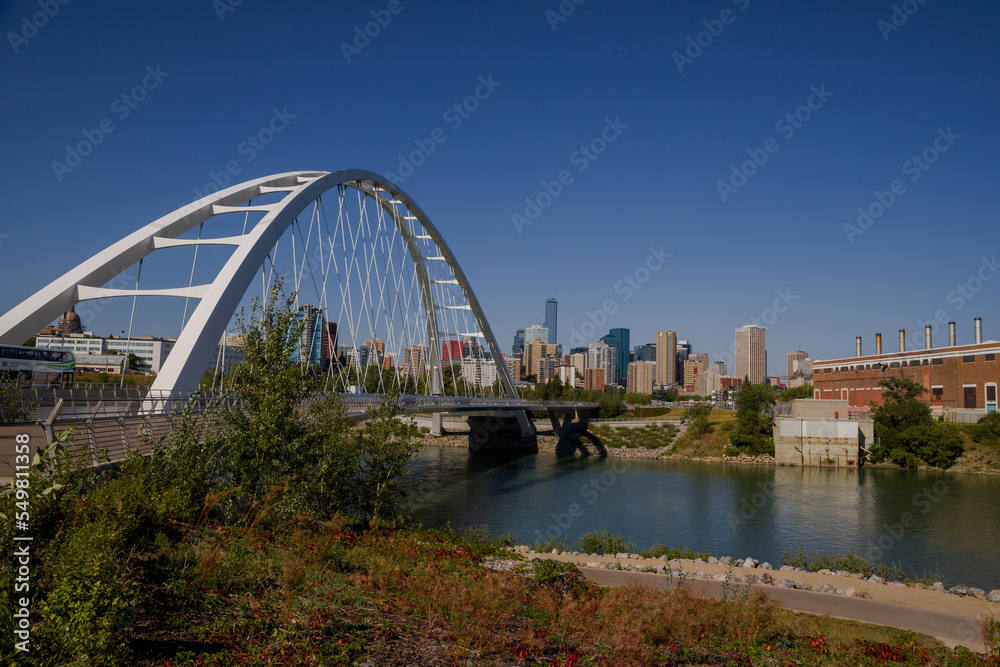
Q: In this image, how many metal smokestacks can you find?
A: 6